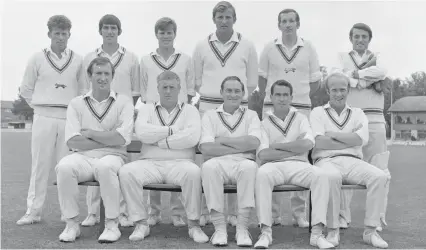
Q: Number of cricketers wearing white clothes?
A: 11